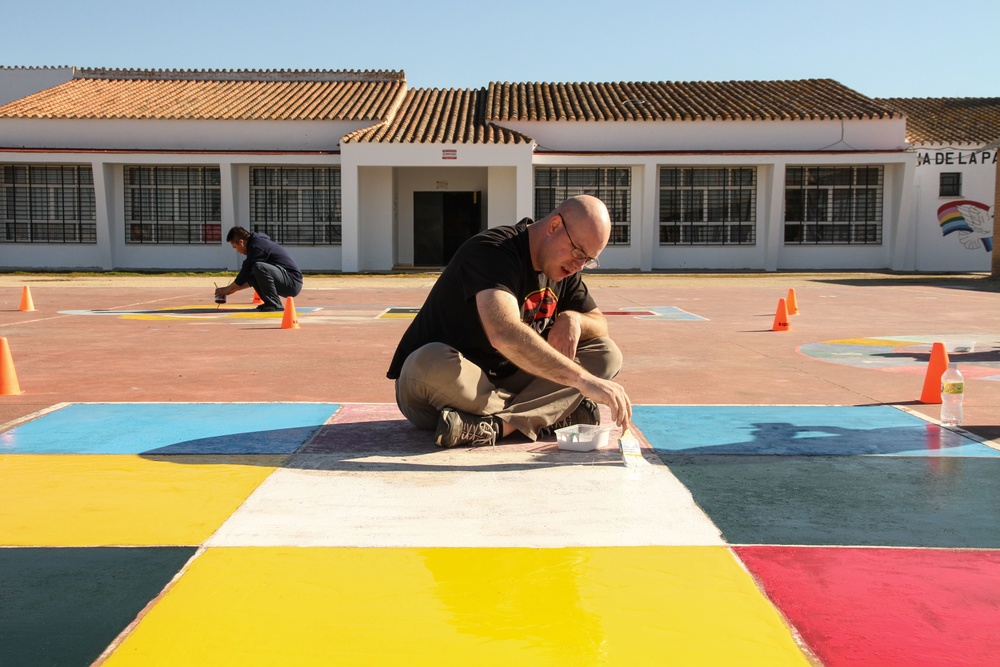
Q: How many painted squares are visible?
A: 9